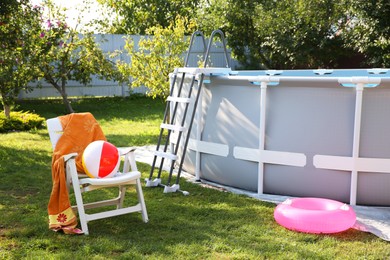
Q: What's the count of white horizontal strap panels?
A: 3